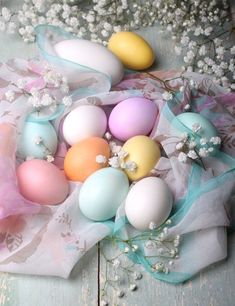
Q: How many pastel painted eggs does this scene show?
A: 11